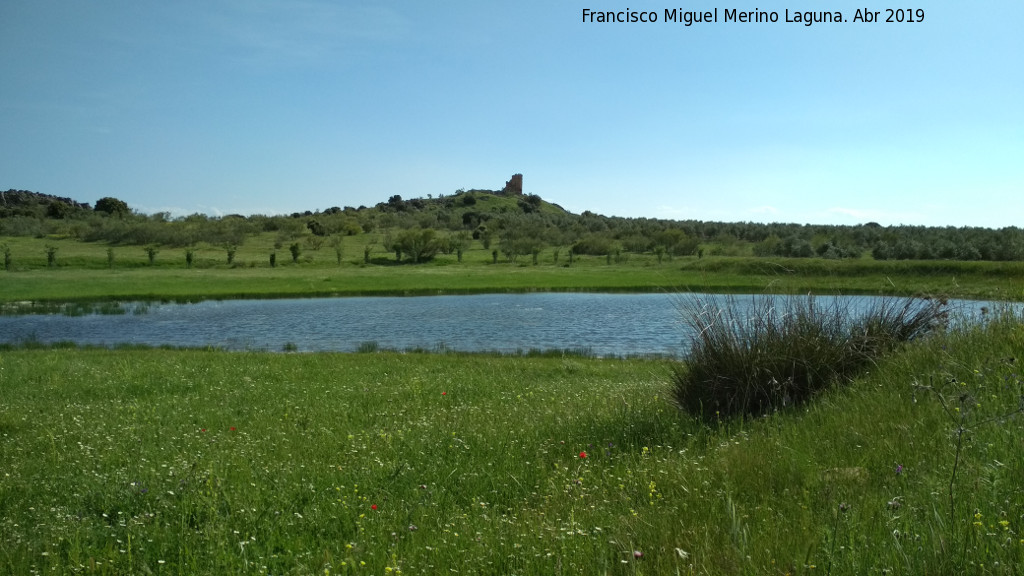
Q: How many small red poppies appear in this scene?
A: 5